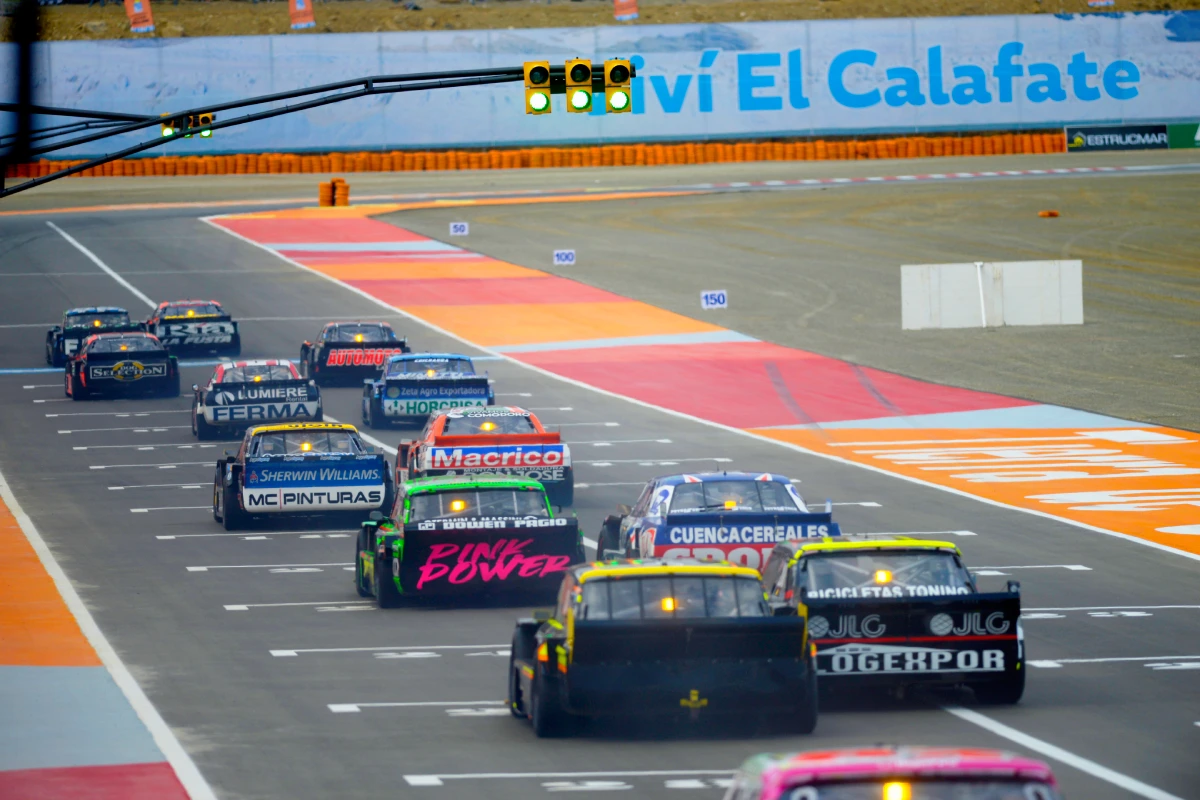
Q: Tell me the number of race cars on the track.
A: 13